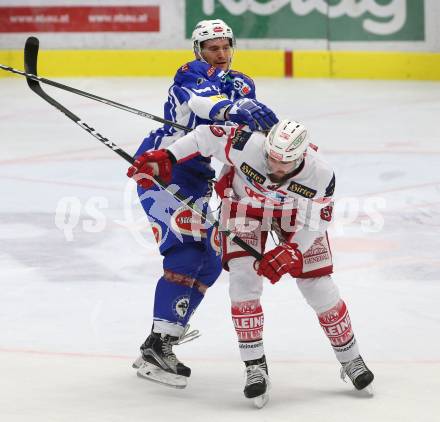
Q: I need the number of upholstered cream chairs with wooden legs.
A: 0